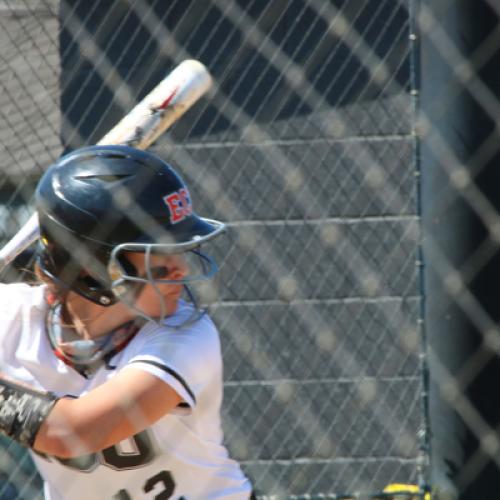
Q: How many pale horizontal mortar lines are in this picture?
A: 5